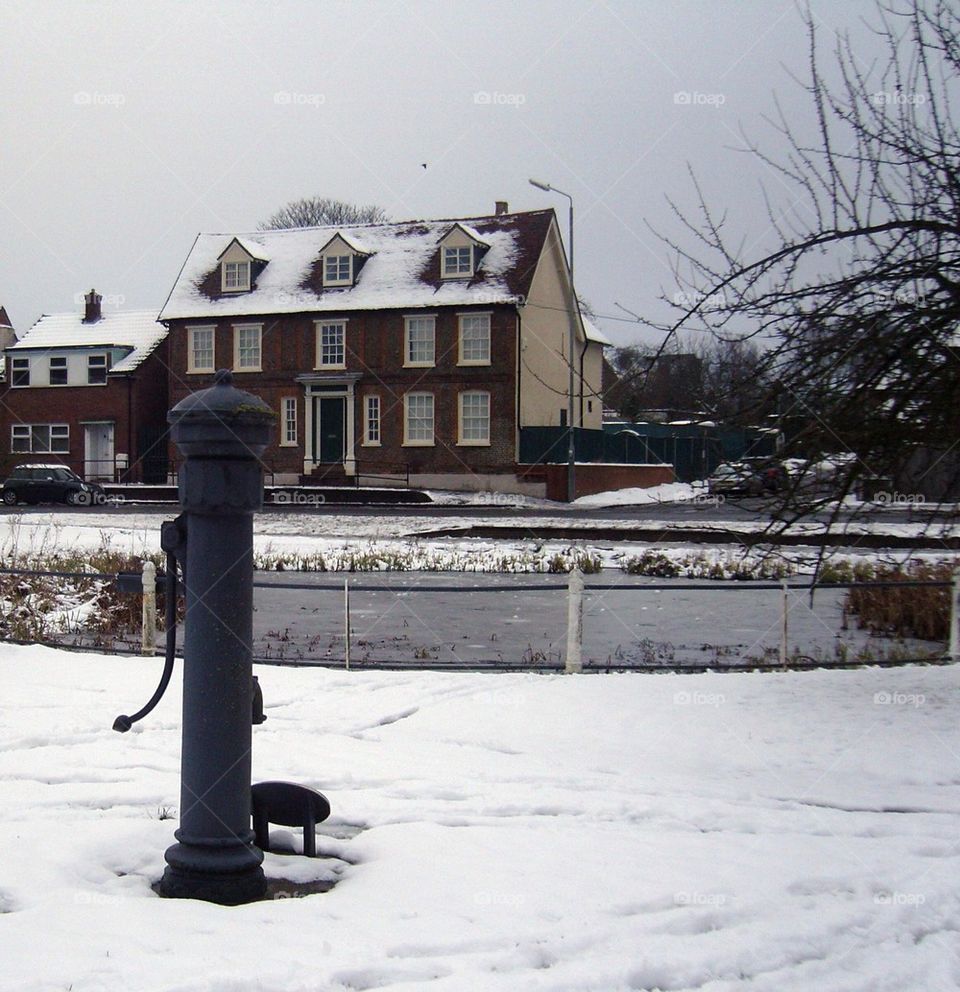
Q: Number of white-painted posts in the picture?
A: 5